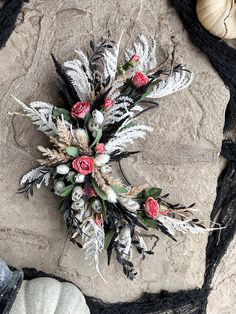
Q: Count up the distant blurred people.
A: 0